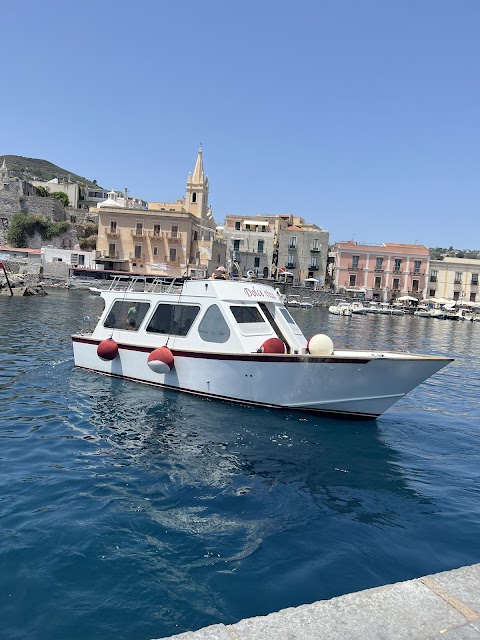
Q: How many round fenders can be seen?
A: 4